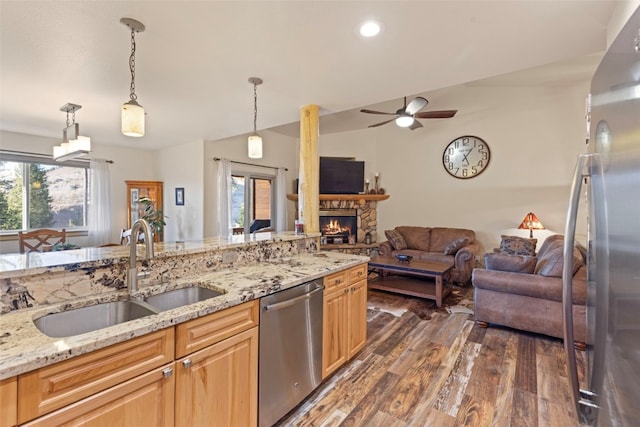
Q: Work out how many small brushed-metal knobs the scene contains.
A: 6